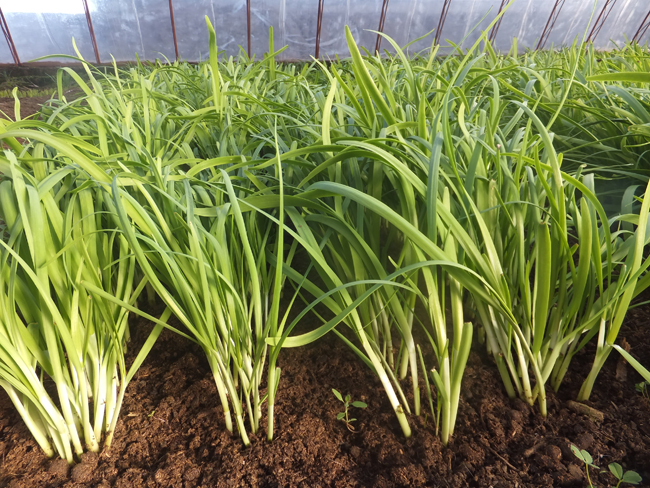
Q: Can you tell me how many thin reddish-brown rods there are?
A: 11